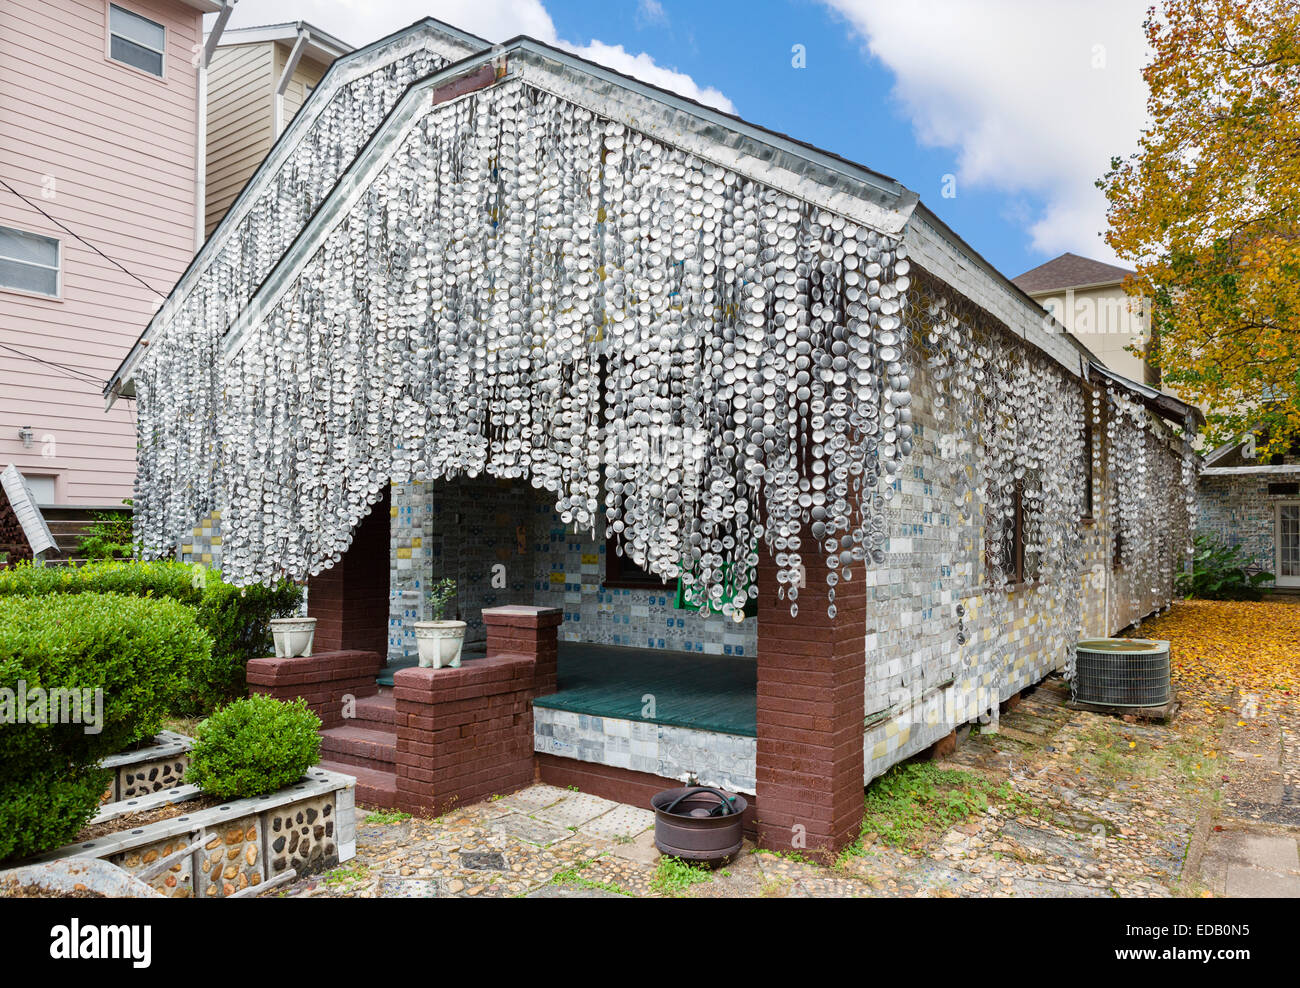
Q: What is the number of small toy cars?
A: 0